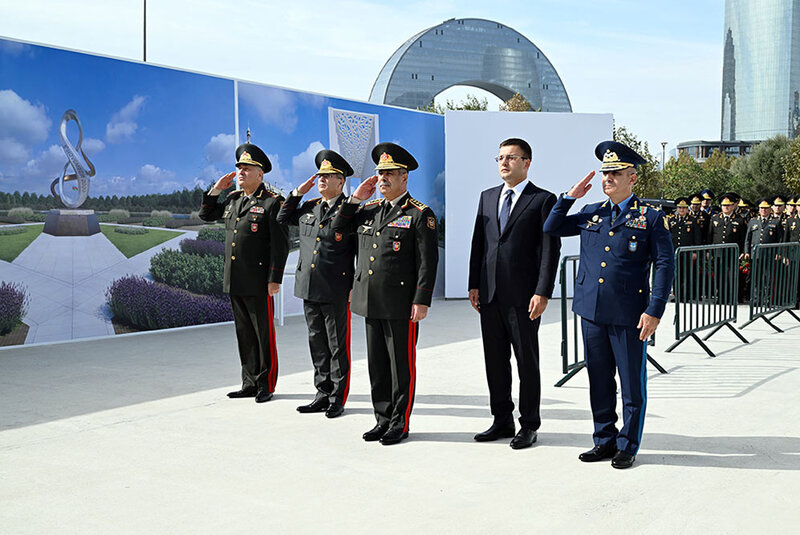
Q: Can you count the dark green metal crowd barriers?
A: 3